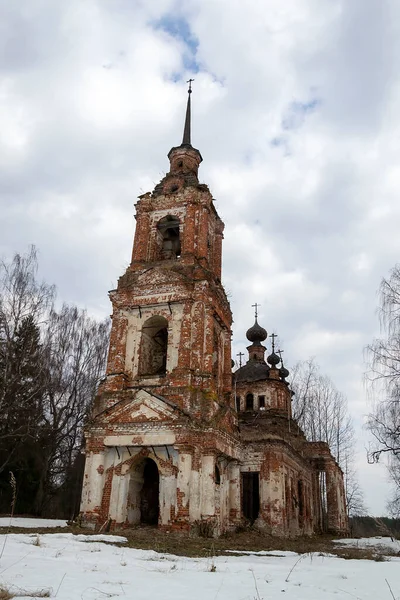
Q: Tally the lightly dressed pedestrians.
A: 0